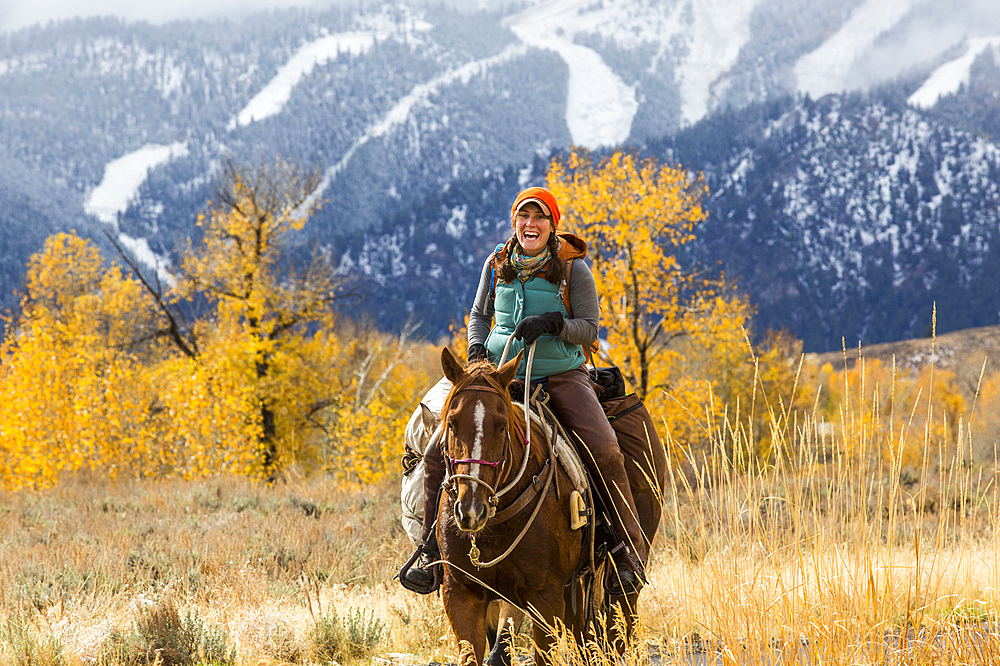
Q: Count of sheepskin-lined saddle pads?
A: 1